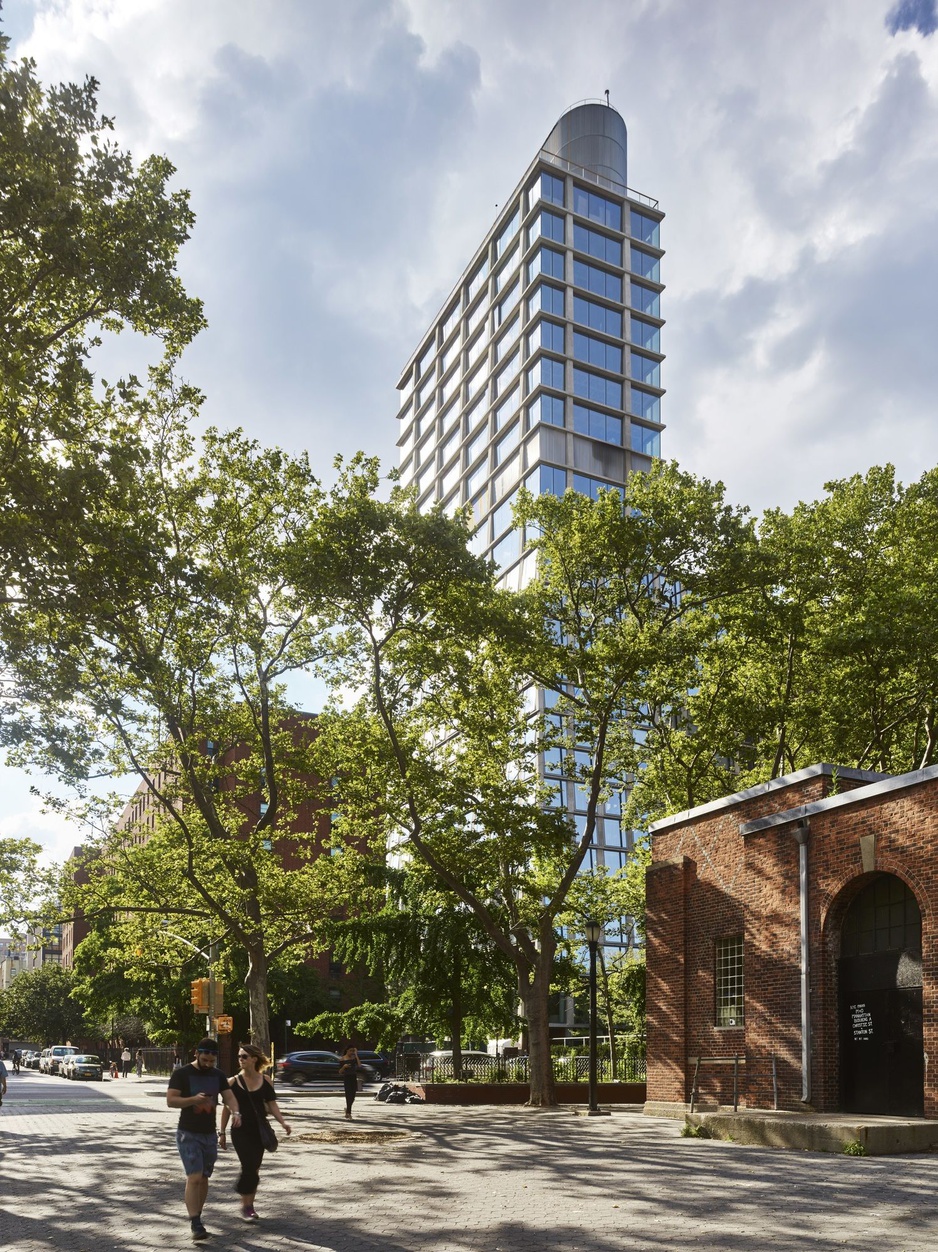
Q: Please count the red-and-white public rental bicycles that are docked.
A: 0